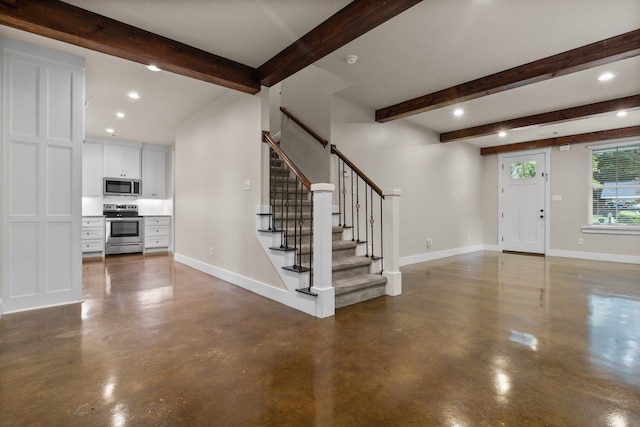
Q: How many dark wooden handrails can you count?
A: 3